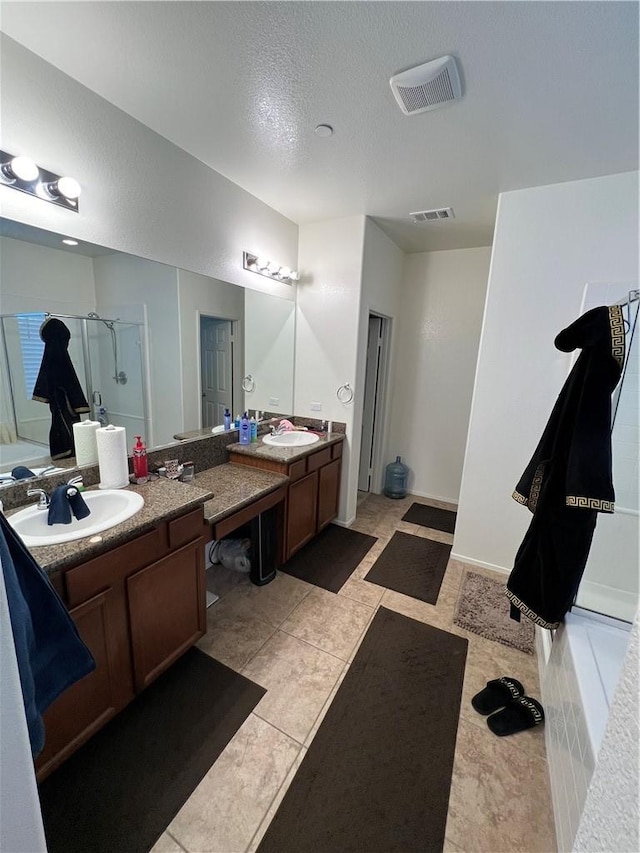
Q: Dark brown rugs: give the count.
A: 5